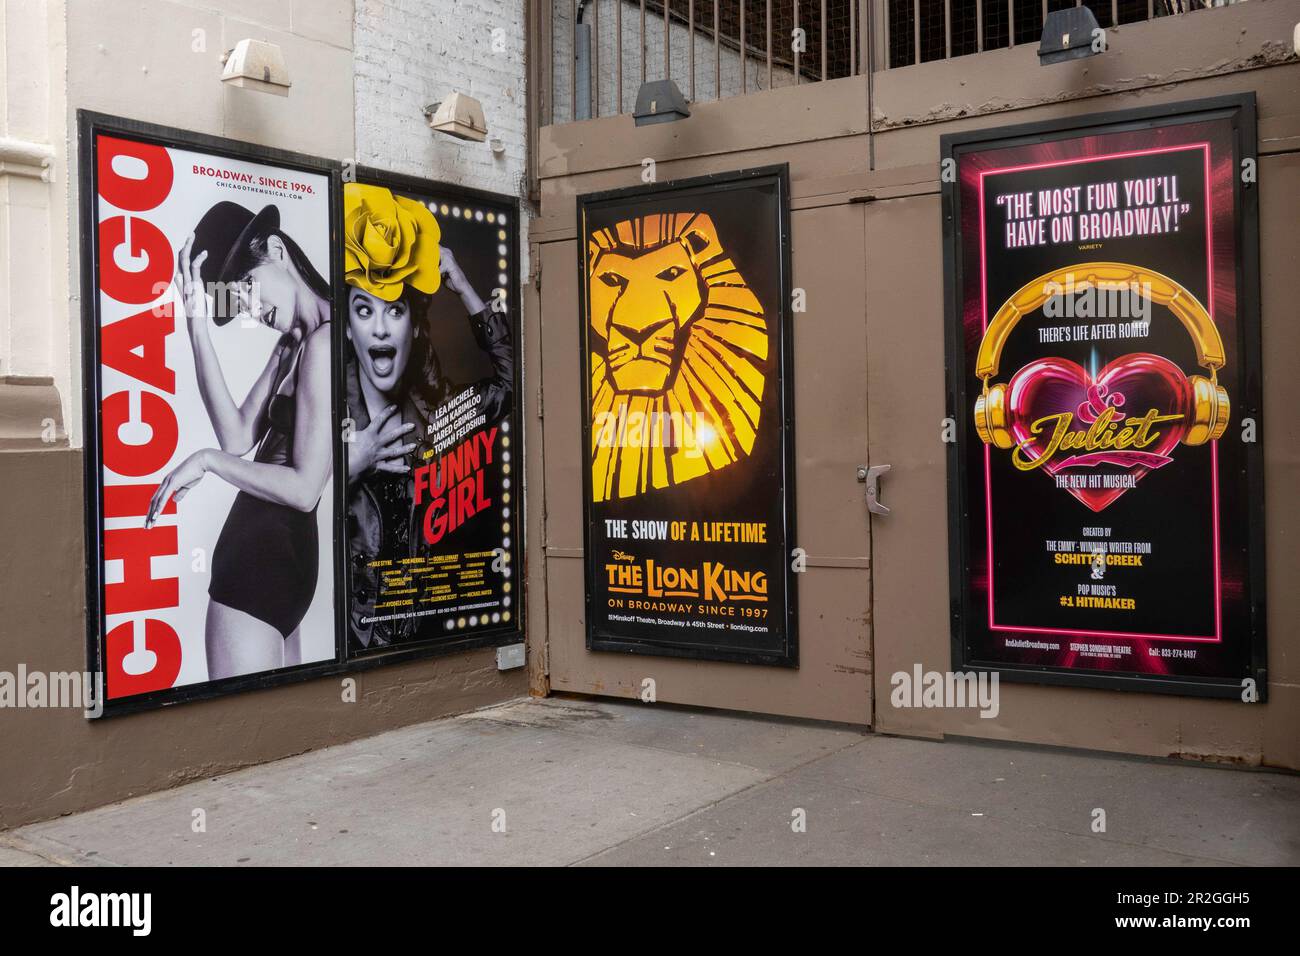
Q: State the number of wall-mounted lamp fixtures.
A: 4